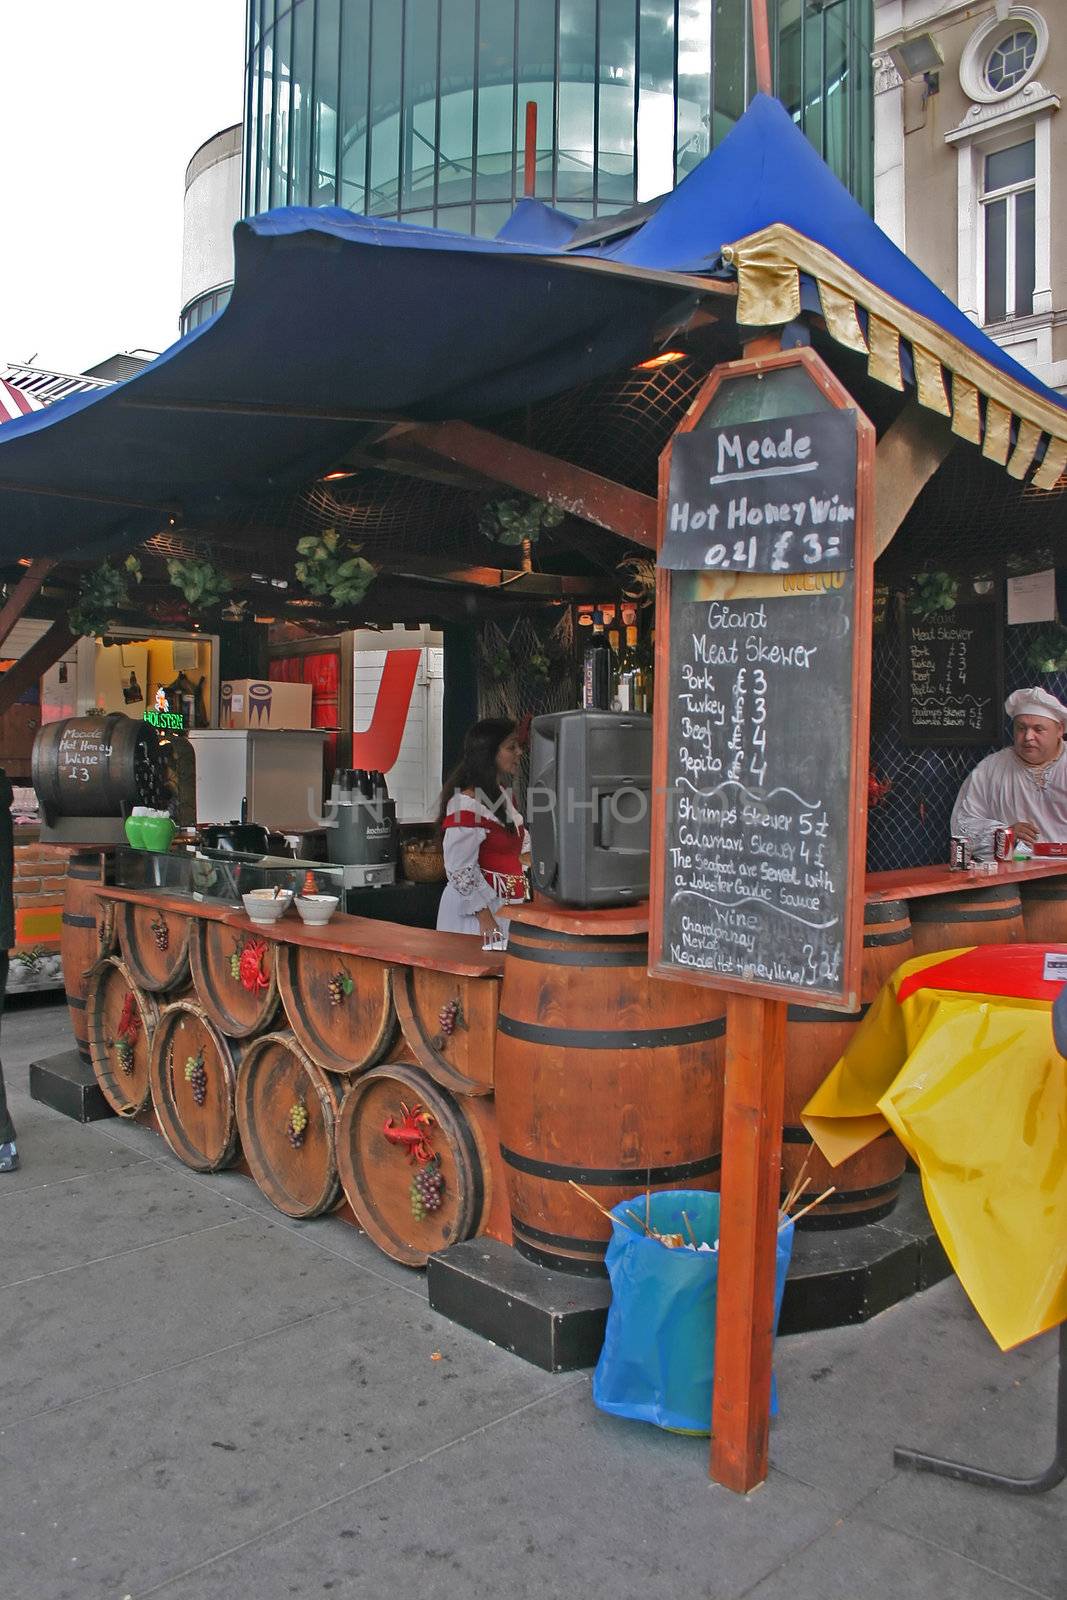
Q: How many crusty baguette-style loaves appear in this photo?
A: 0